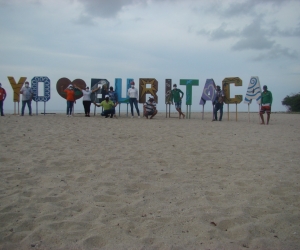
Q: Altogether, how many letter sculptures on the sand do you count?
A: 10